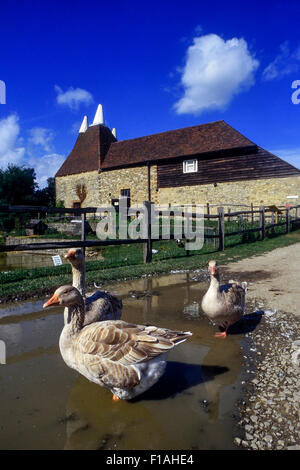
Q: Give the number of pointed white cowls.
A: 3